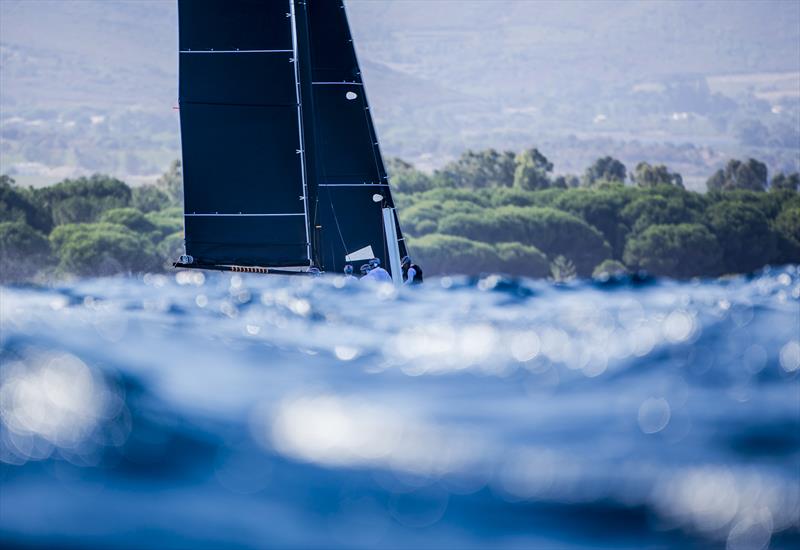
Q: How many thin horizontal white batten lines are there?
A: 4